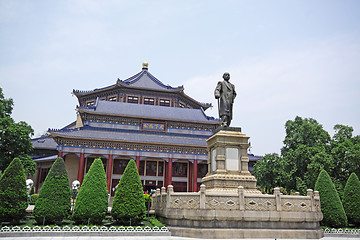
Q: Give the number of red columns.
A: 6